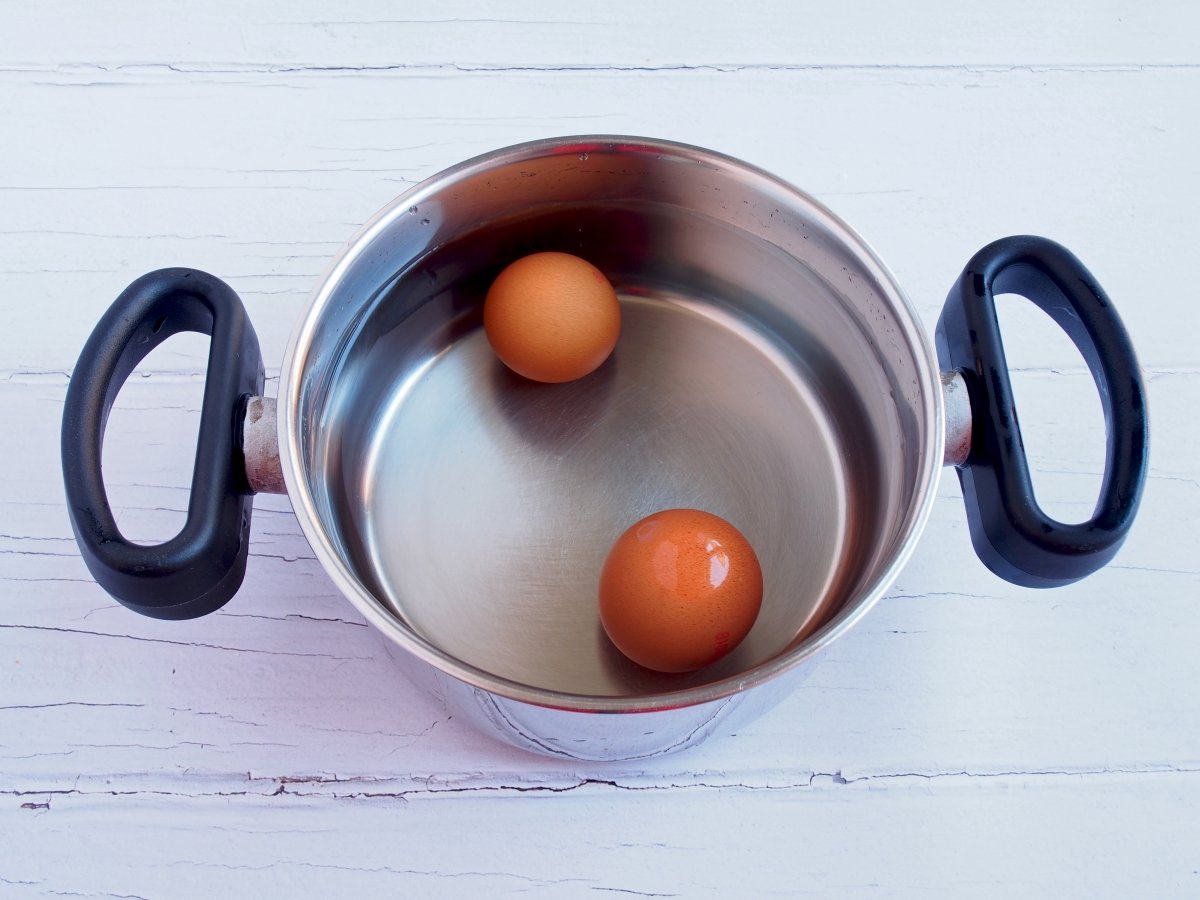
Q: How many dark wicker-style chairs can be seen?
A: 0